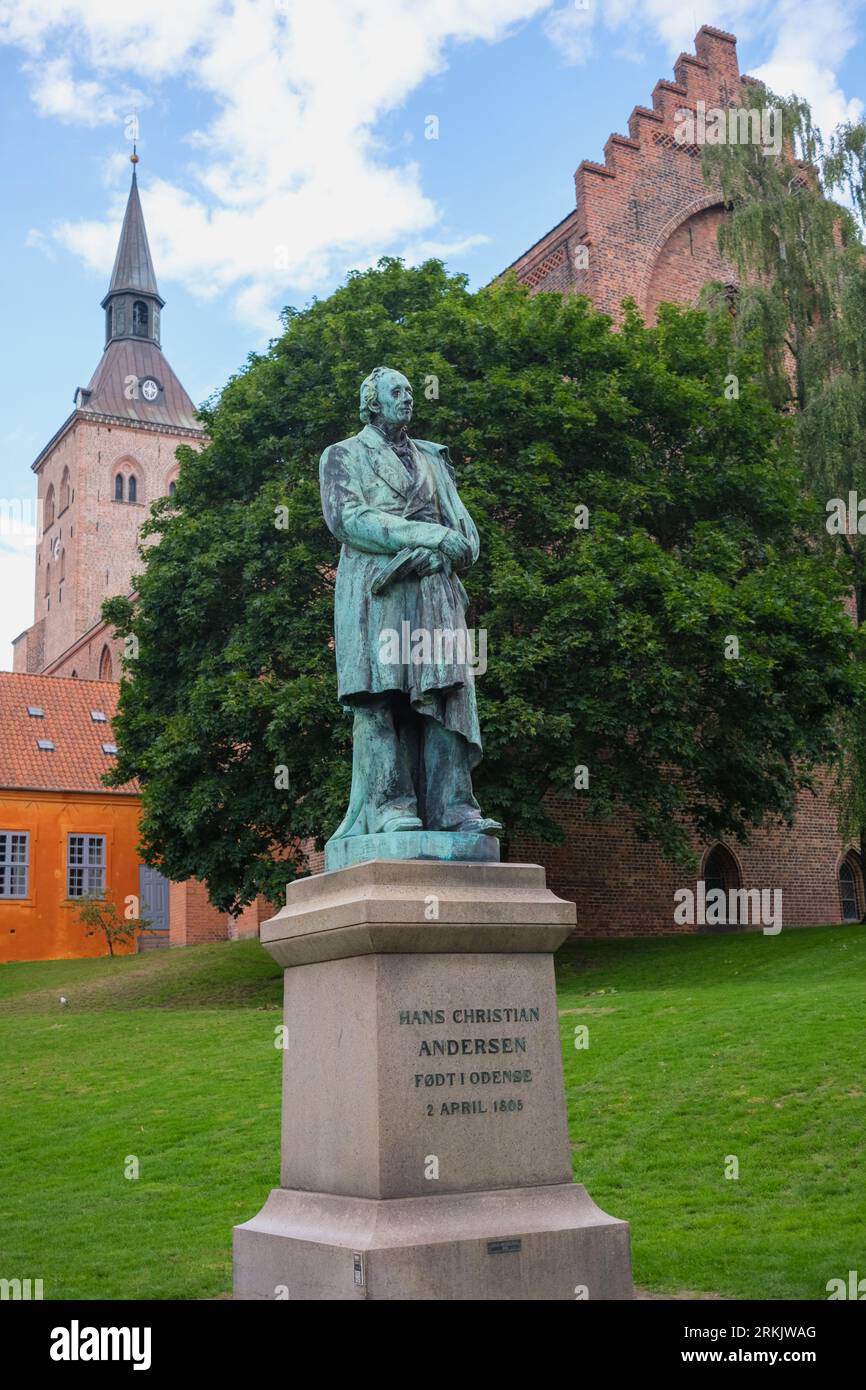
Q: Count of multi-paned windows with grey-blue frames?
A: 2